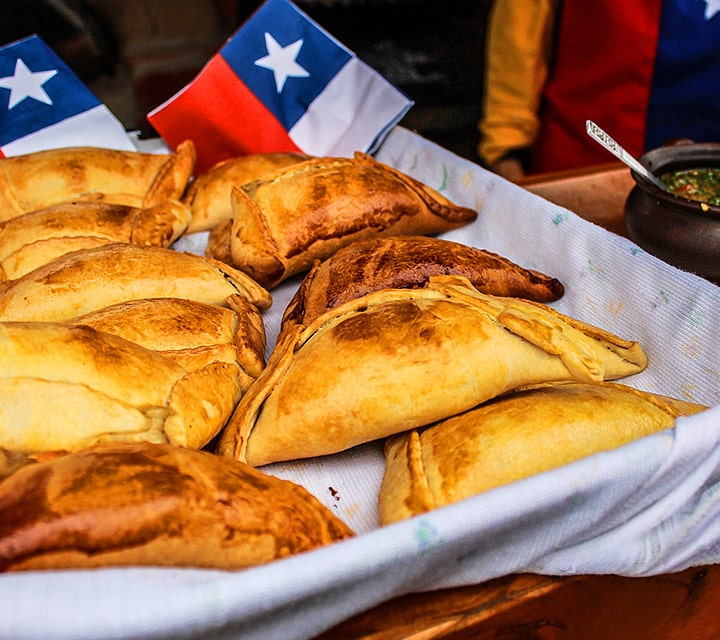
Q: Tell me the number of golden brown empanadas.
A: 11